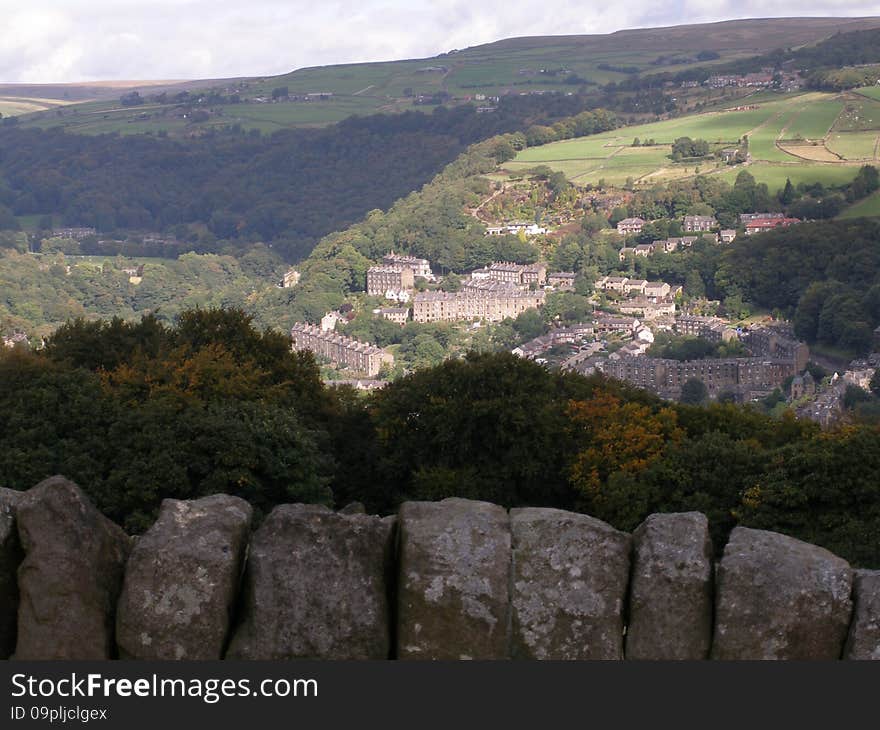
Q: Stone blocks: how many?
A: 9